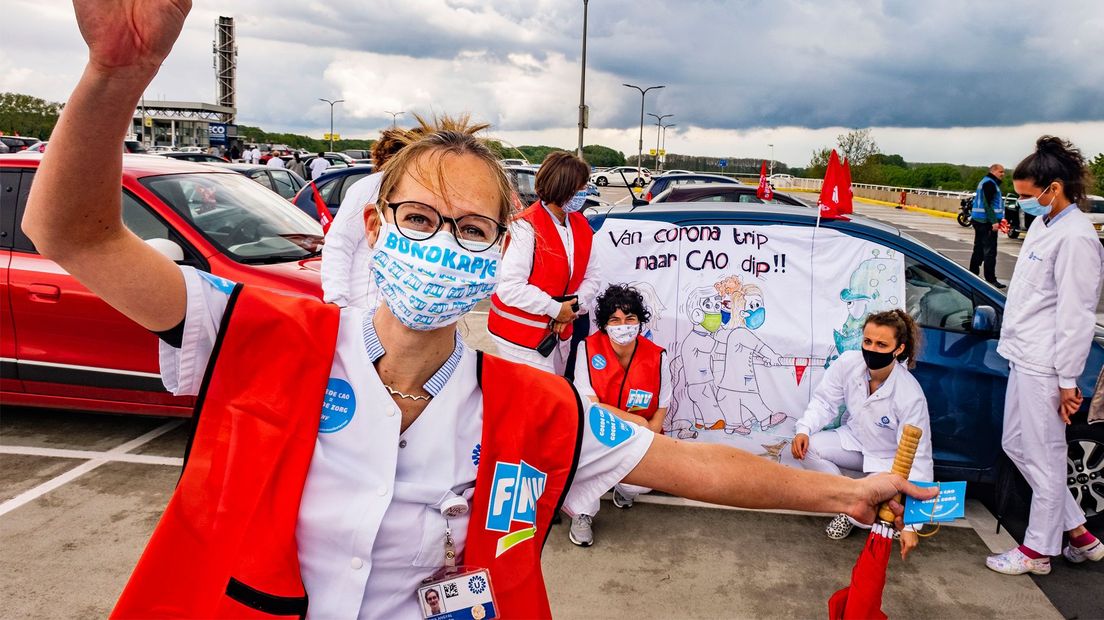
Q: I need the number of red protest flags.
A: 4